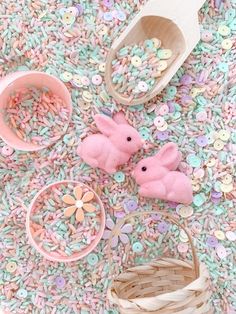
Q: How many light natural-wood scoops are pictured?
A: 1